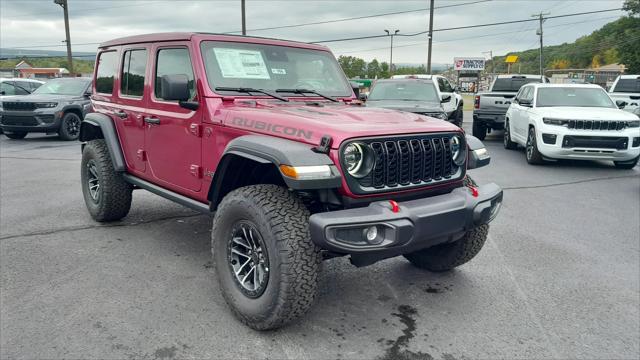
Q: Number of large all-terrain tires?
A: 3